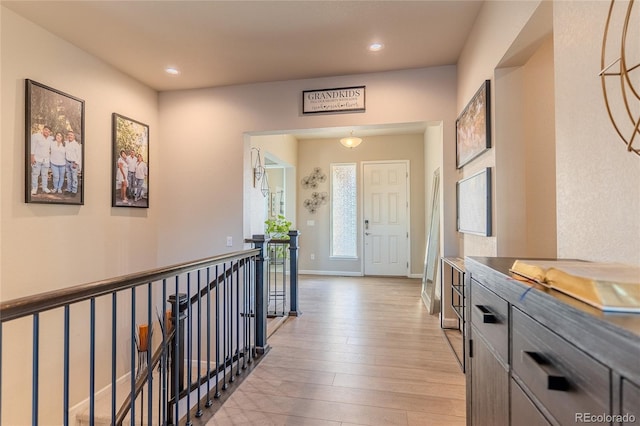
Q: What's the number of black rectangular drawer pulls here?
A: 2